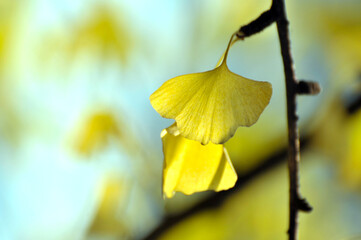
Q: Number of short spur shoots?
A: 3